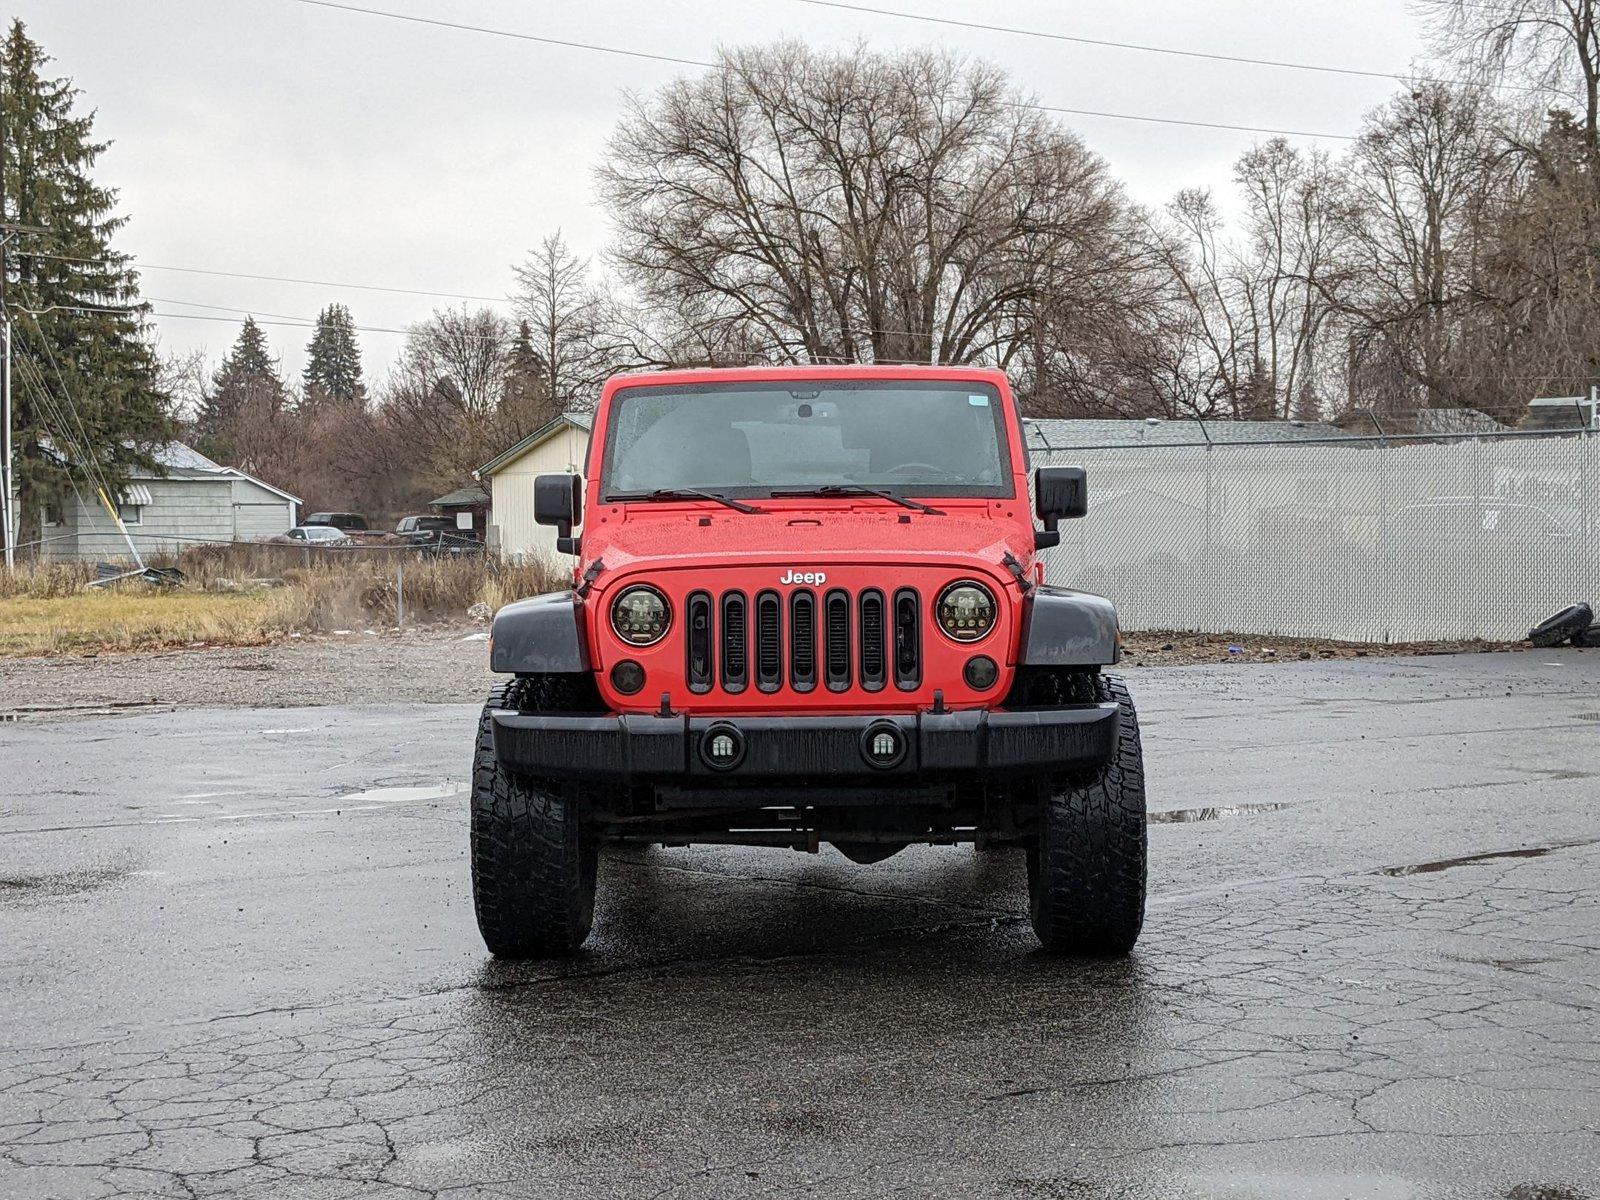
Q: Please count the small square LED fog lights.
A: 2